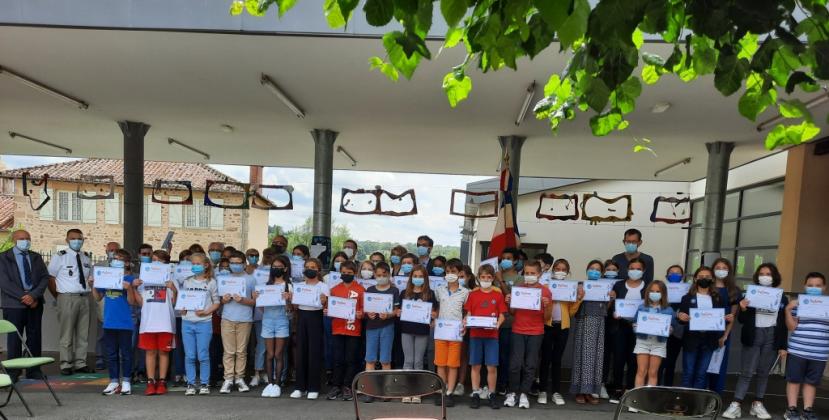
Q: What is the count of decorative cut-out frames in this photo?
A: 11